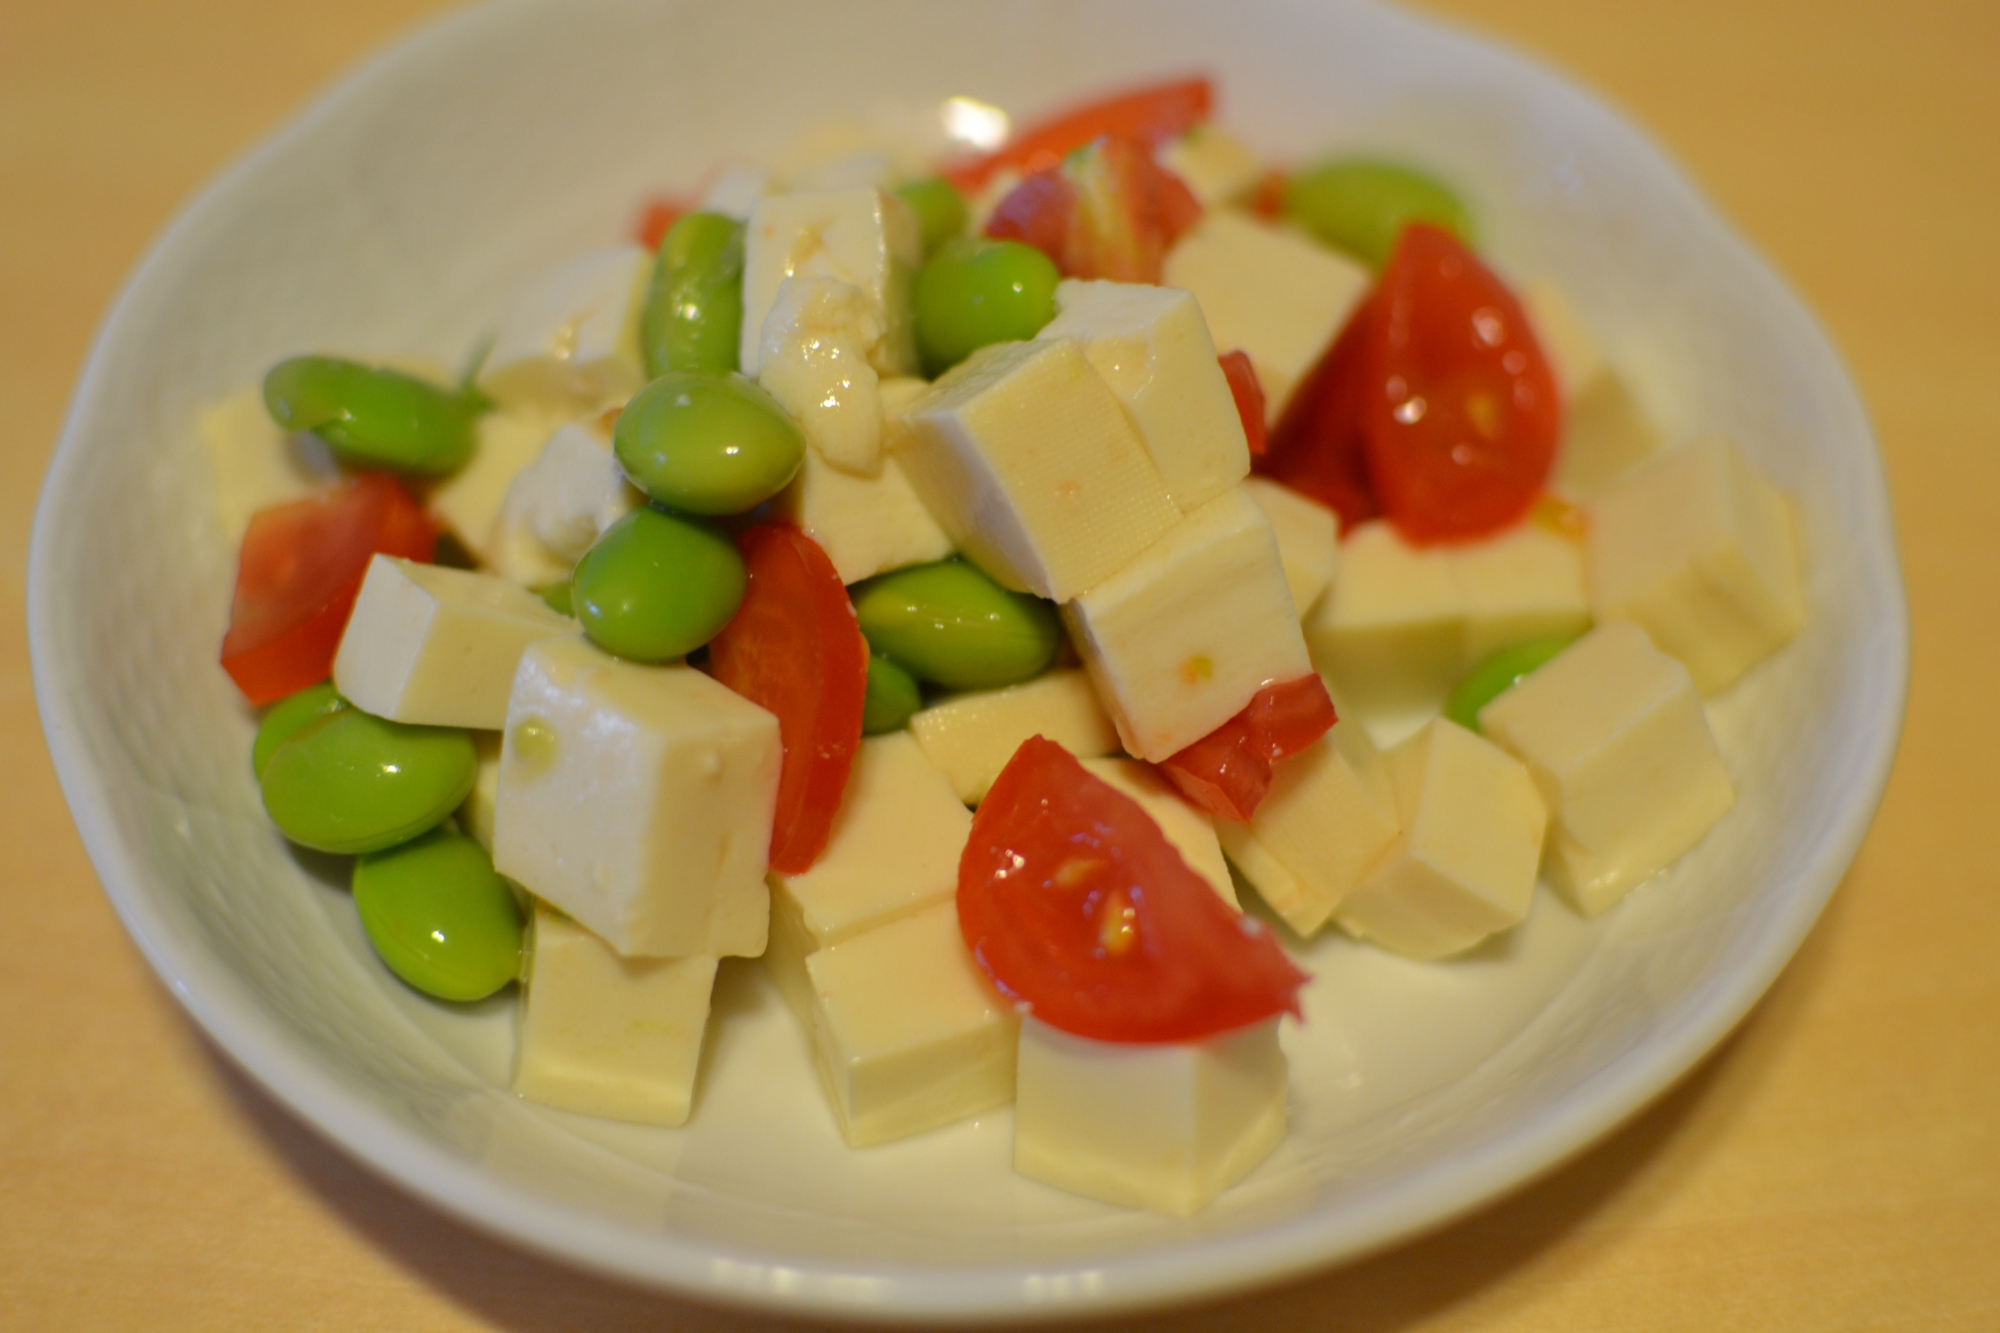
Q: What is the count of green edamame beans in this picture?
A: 14